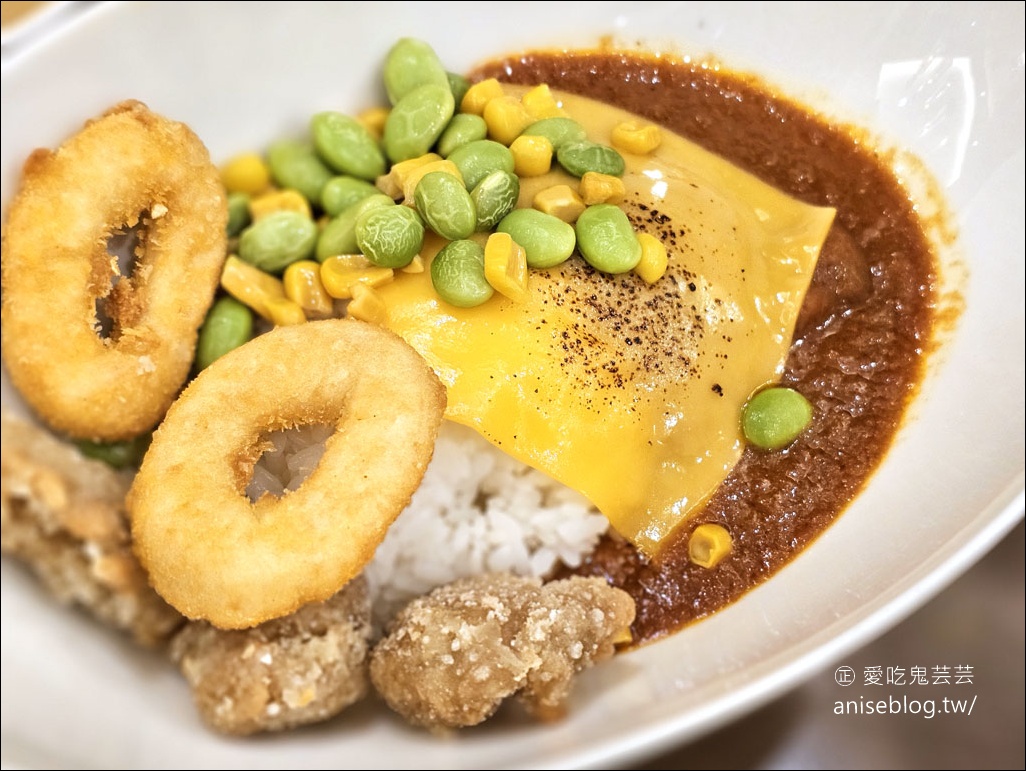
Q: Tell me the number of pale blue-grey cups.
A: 0